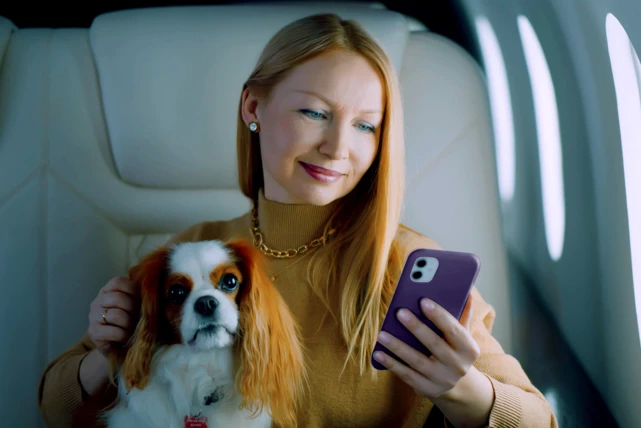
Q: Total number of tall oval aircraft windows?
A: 3